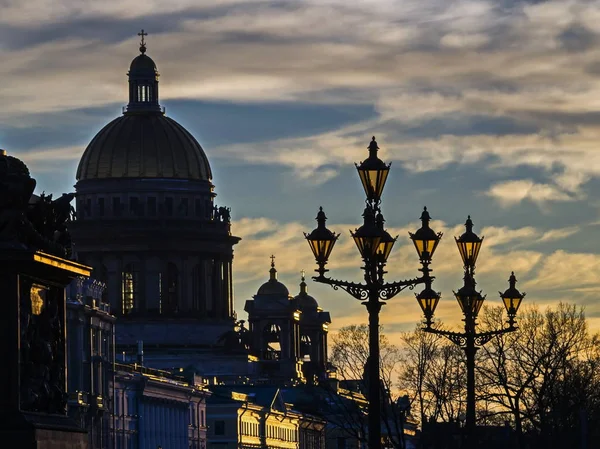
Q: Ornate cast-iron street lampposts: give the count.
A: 2